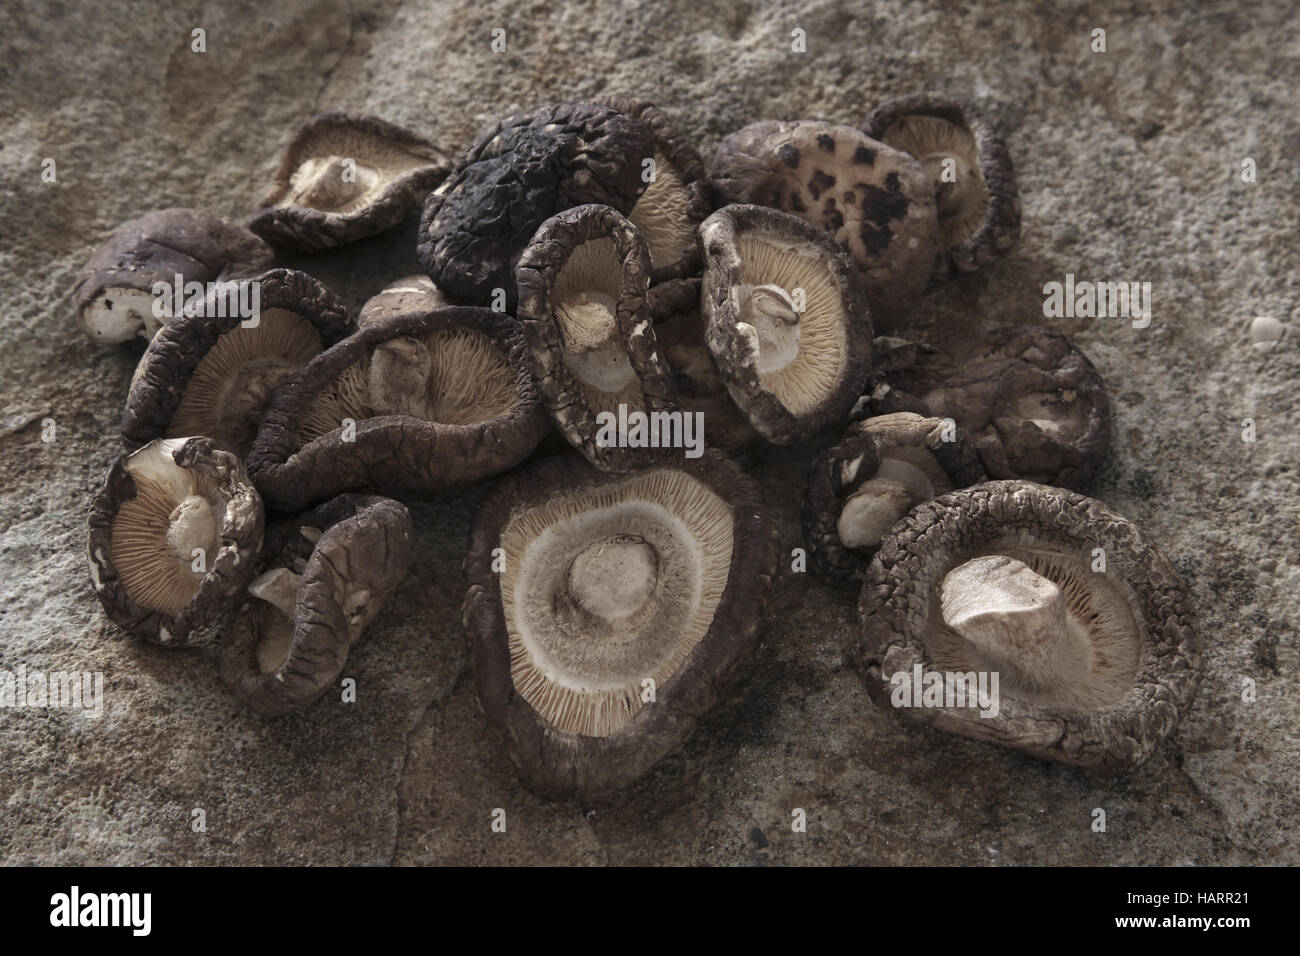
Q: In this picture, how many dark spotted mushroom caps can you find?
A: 1